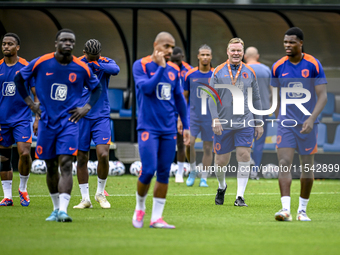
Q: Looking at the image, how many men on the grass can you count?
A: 9